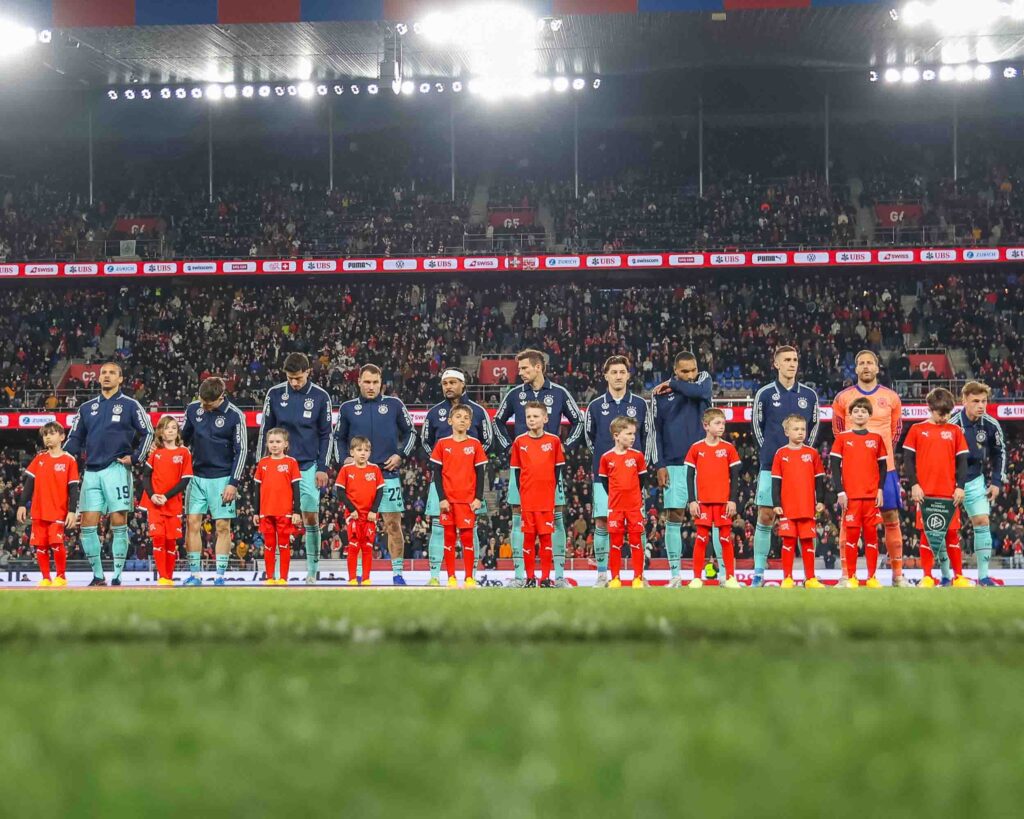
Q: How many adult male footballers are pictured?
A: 11